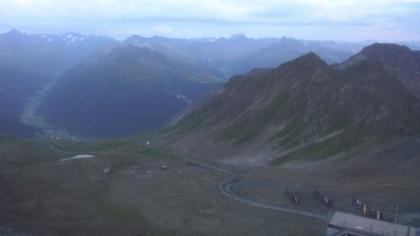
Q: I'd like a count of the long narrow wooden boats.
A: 0